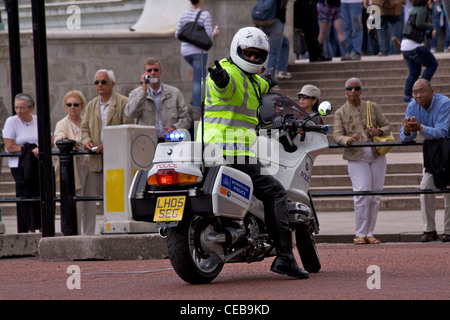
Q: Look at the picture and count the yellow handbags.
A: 1